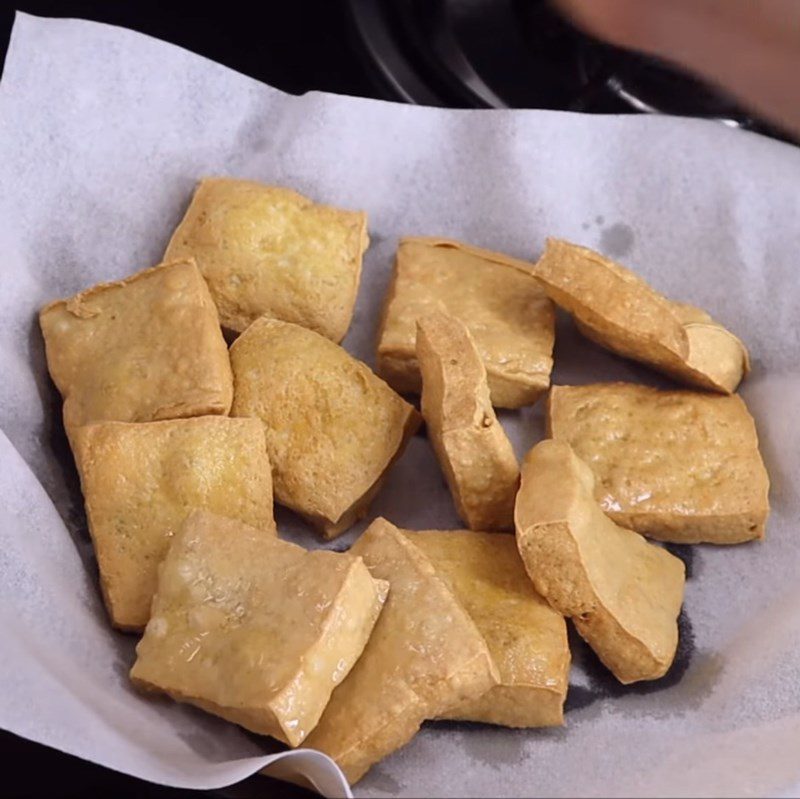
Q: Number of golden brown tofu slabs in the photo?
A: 12